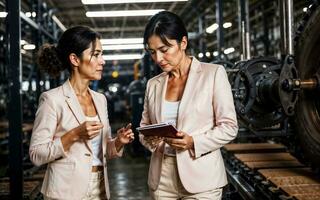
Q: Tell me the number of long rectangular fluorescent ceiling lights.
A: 5